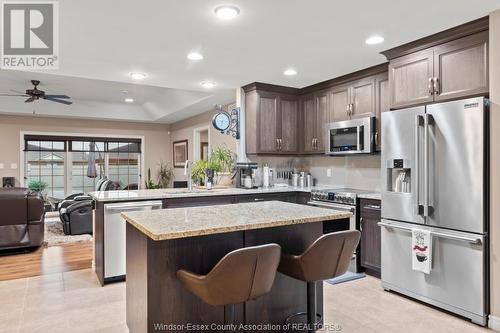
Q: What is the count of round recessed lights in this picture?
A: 7